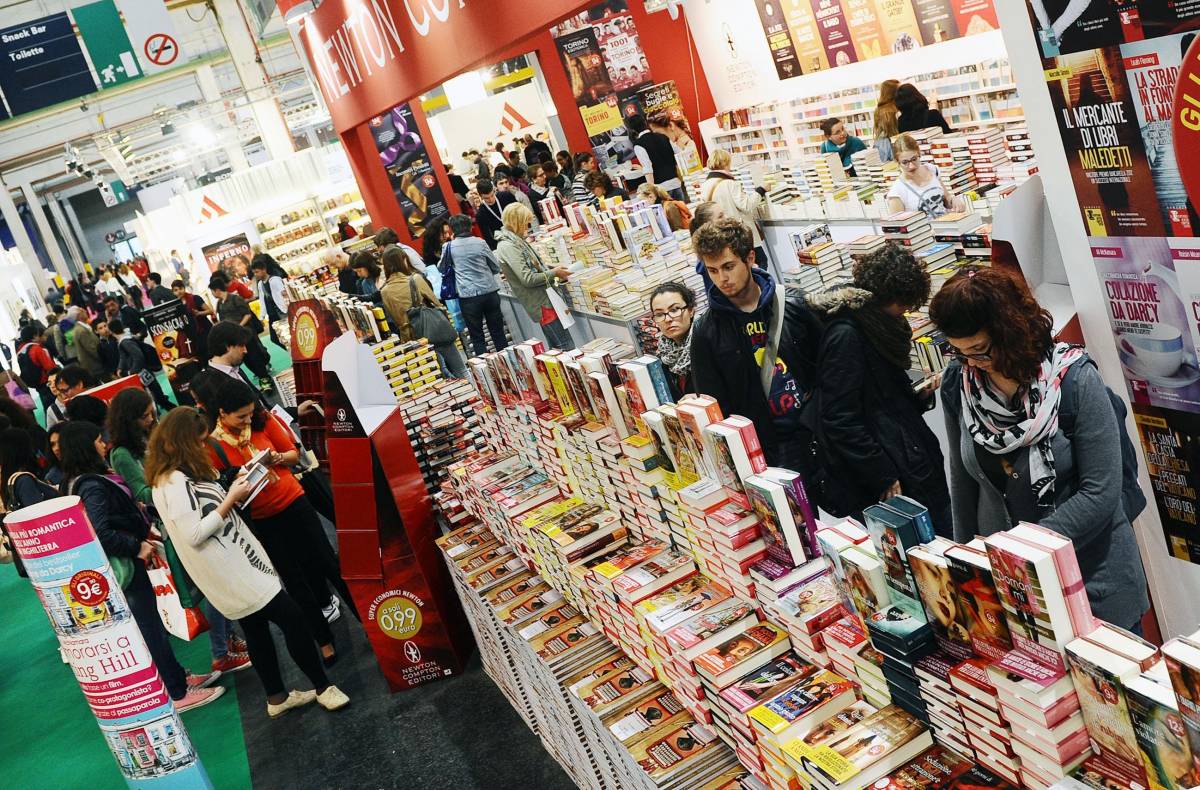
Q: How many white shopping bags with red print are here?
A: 1